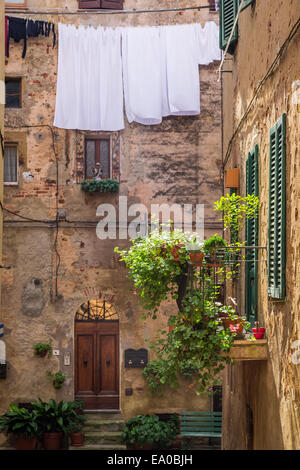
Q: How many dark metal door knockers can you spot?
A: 2